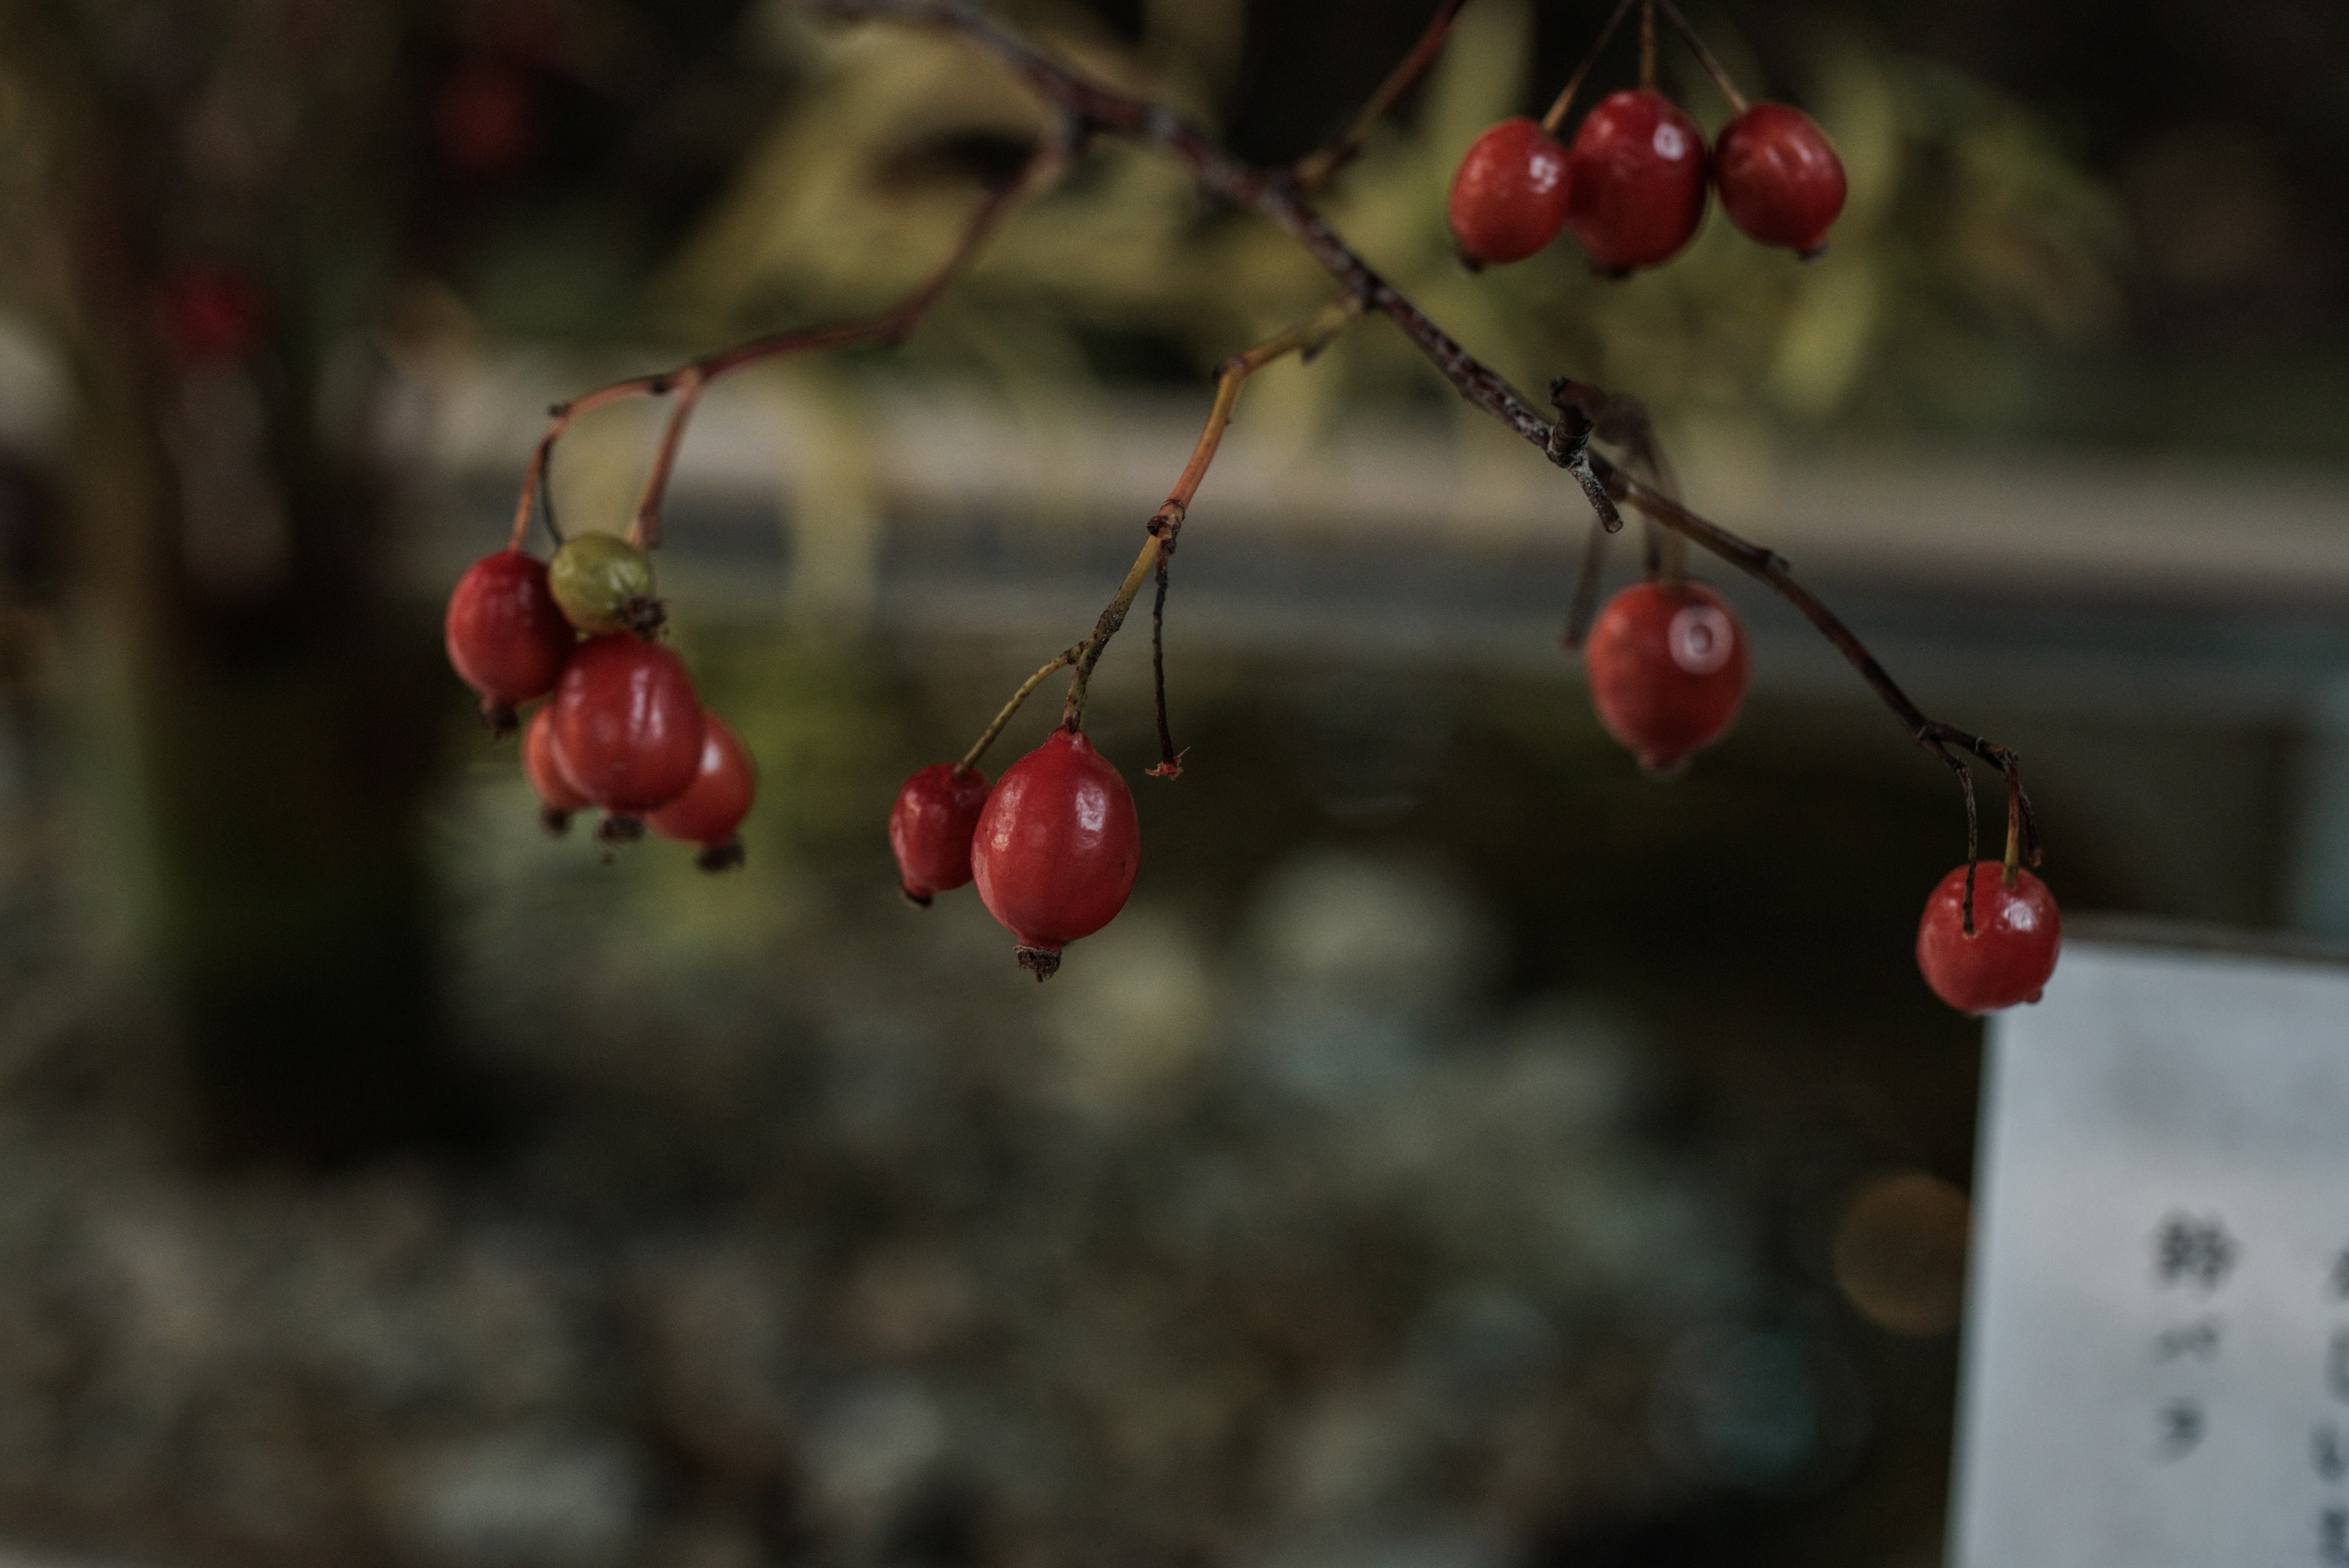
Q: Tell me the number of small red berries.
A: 11